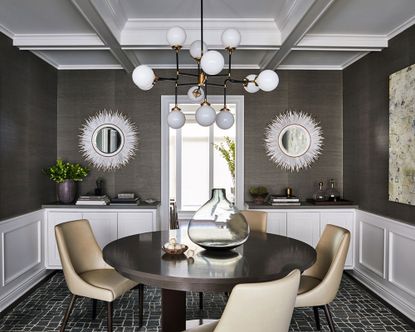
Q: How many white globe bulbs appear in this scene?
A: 11